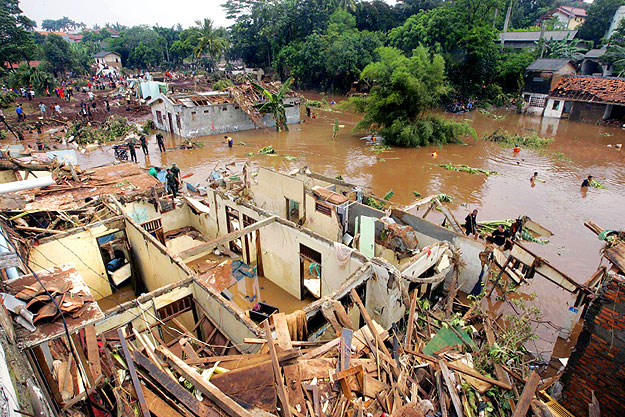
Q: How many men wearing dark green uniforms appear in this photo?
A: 5